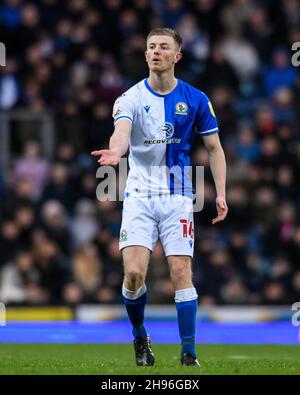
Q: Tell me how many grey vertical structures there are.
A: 2